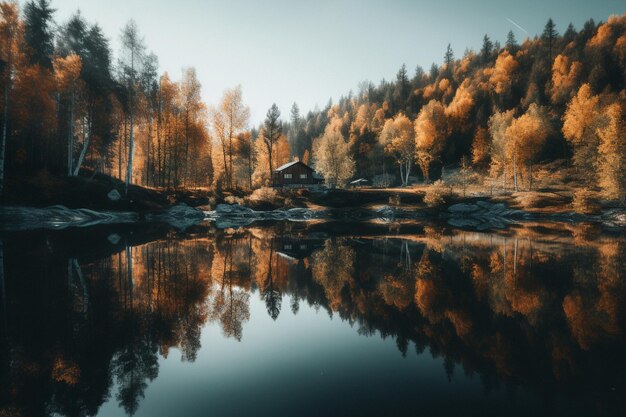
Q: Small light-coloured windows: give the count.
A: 2